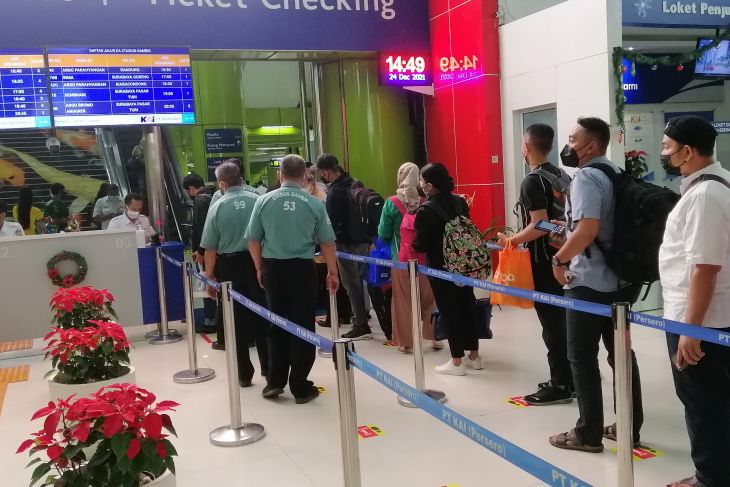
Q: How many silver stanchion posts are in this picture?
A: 7